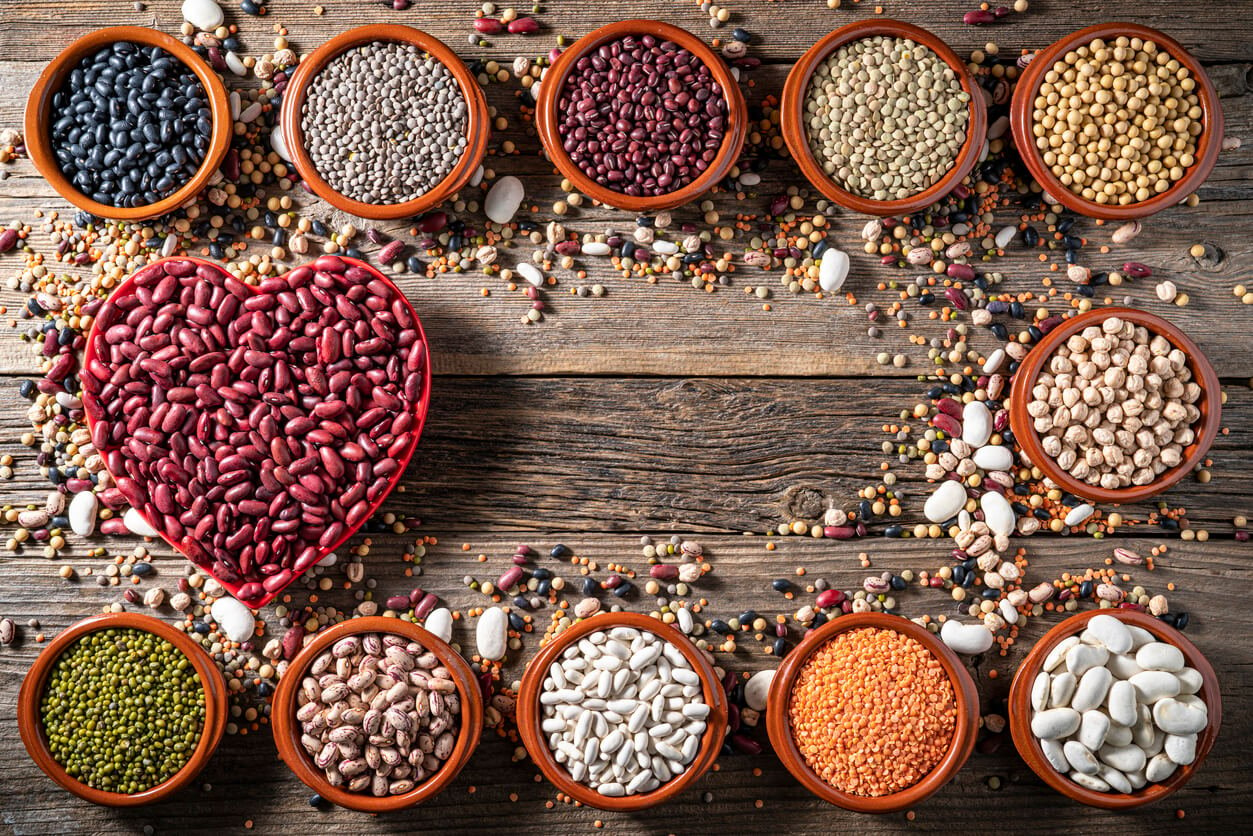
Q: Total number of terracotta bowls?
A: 11